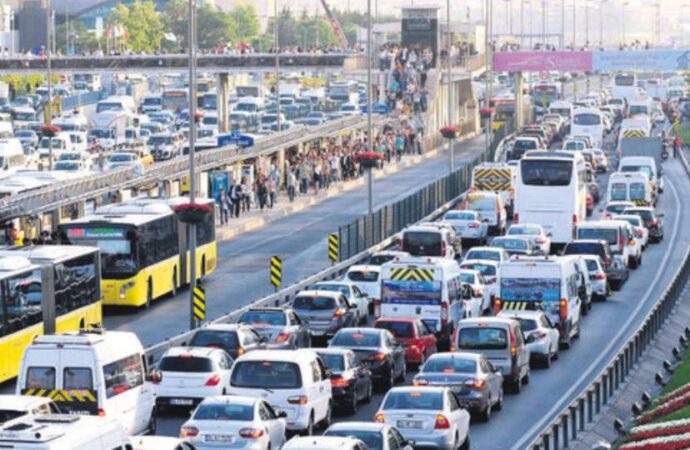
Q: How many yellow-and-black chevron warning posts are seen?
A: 3